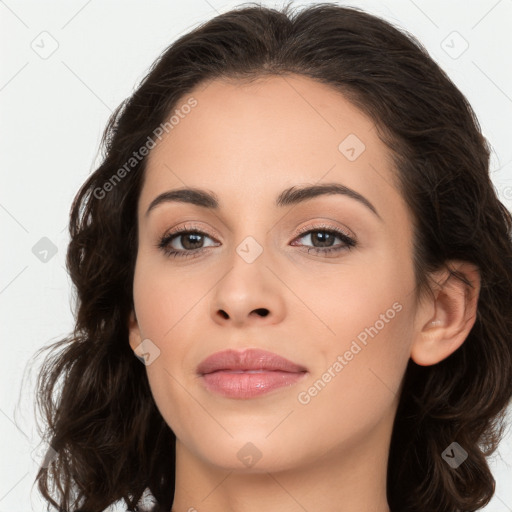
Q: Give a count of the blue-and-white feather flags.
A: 0